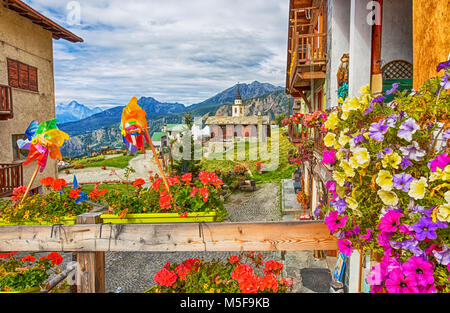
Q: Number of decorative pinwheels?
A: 2